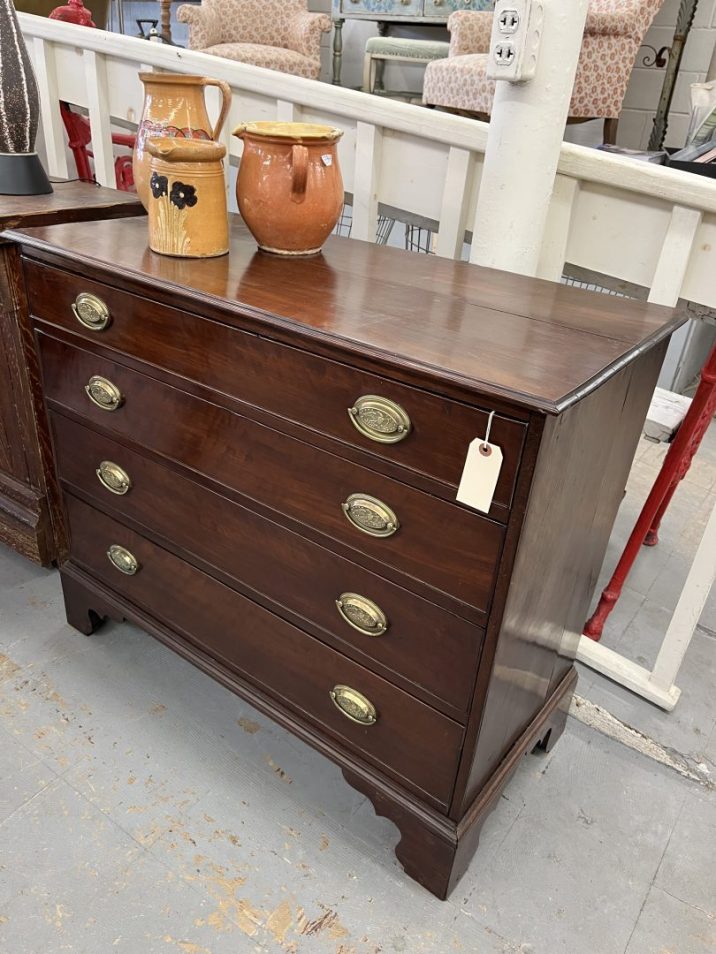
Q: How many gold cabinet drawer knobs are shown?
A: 8